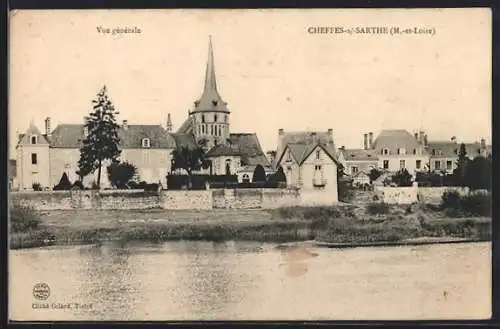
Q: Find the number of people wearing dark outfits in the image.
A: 0